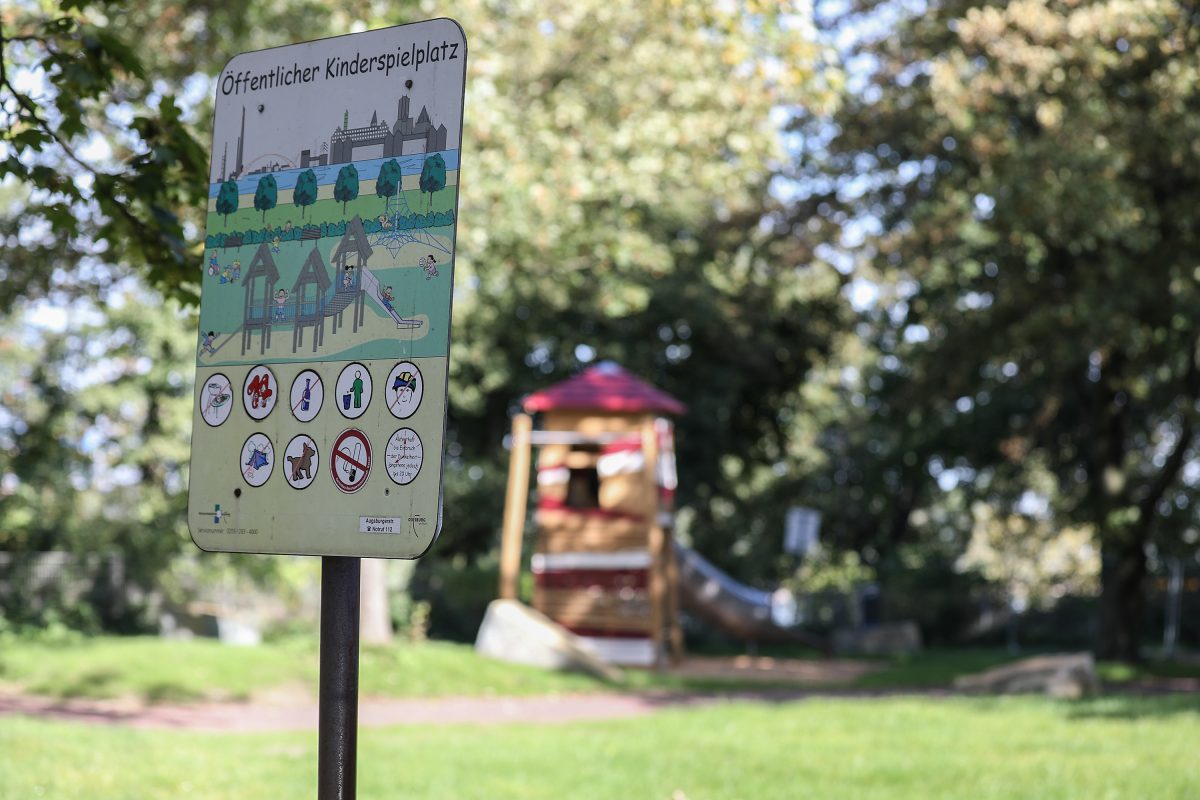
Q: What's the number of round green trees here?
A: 6